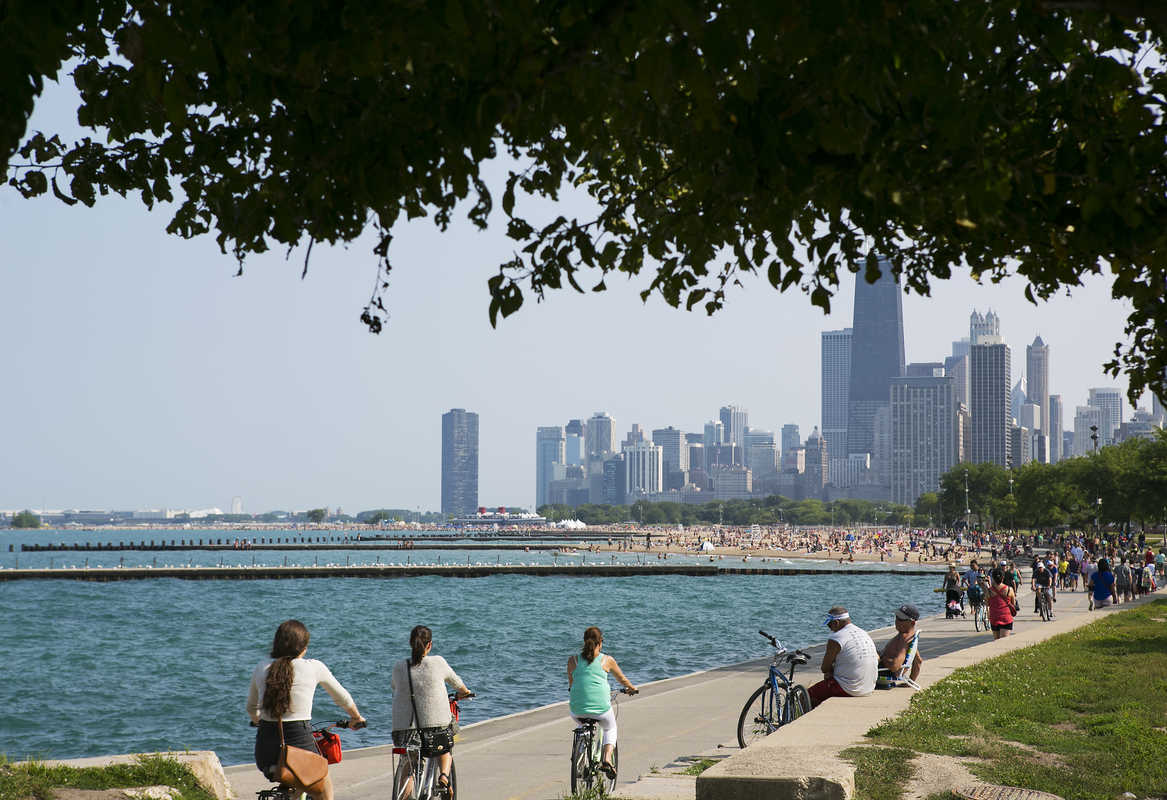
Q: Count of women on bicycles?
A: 3